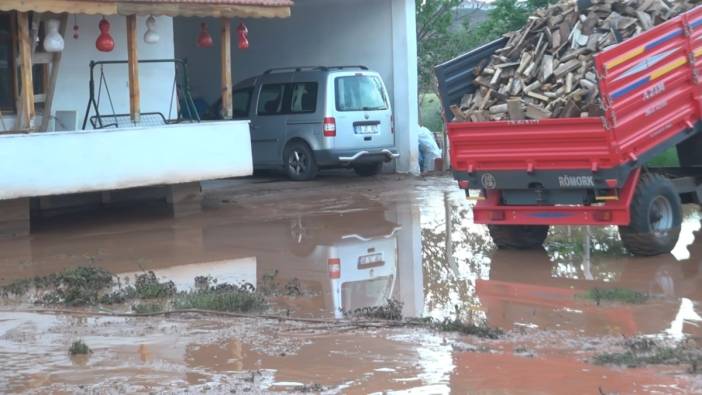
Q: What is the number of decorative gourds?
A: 5